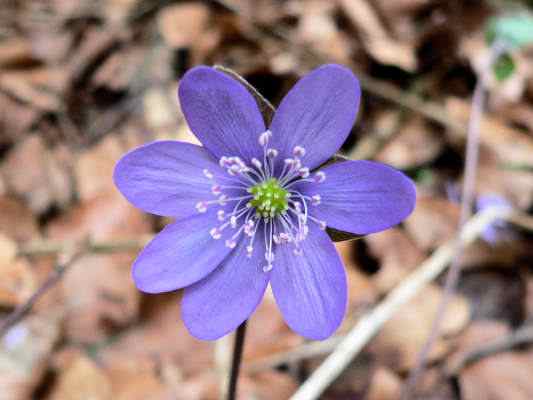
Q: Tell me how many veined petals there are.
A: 7